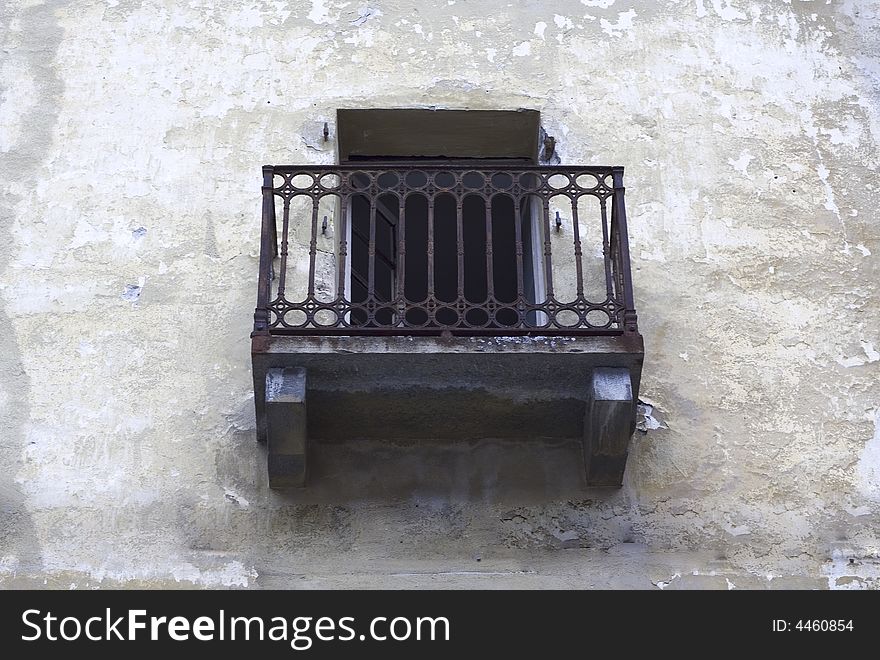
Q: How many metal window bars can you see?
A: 12